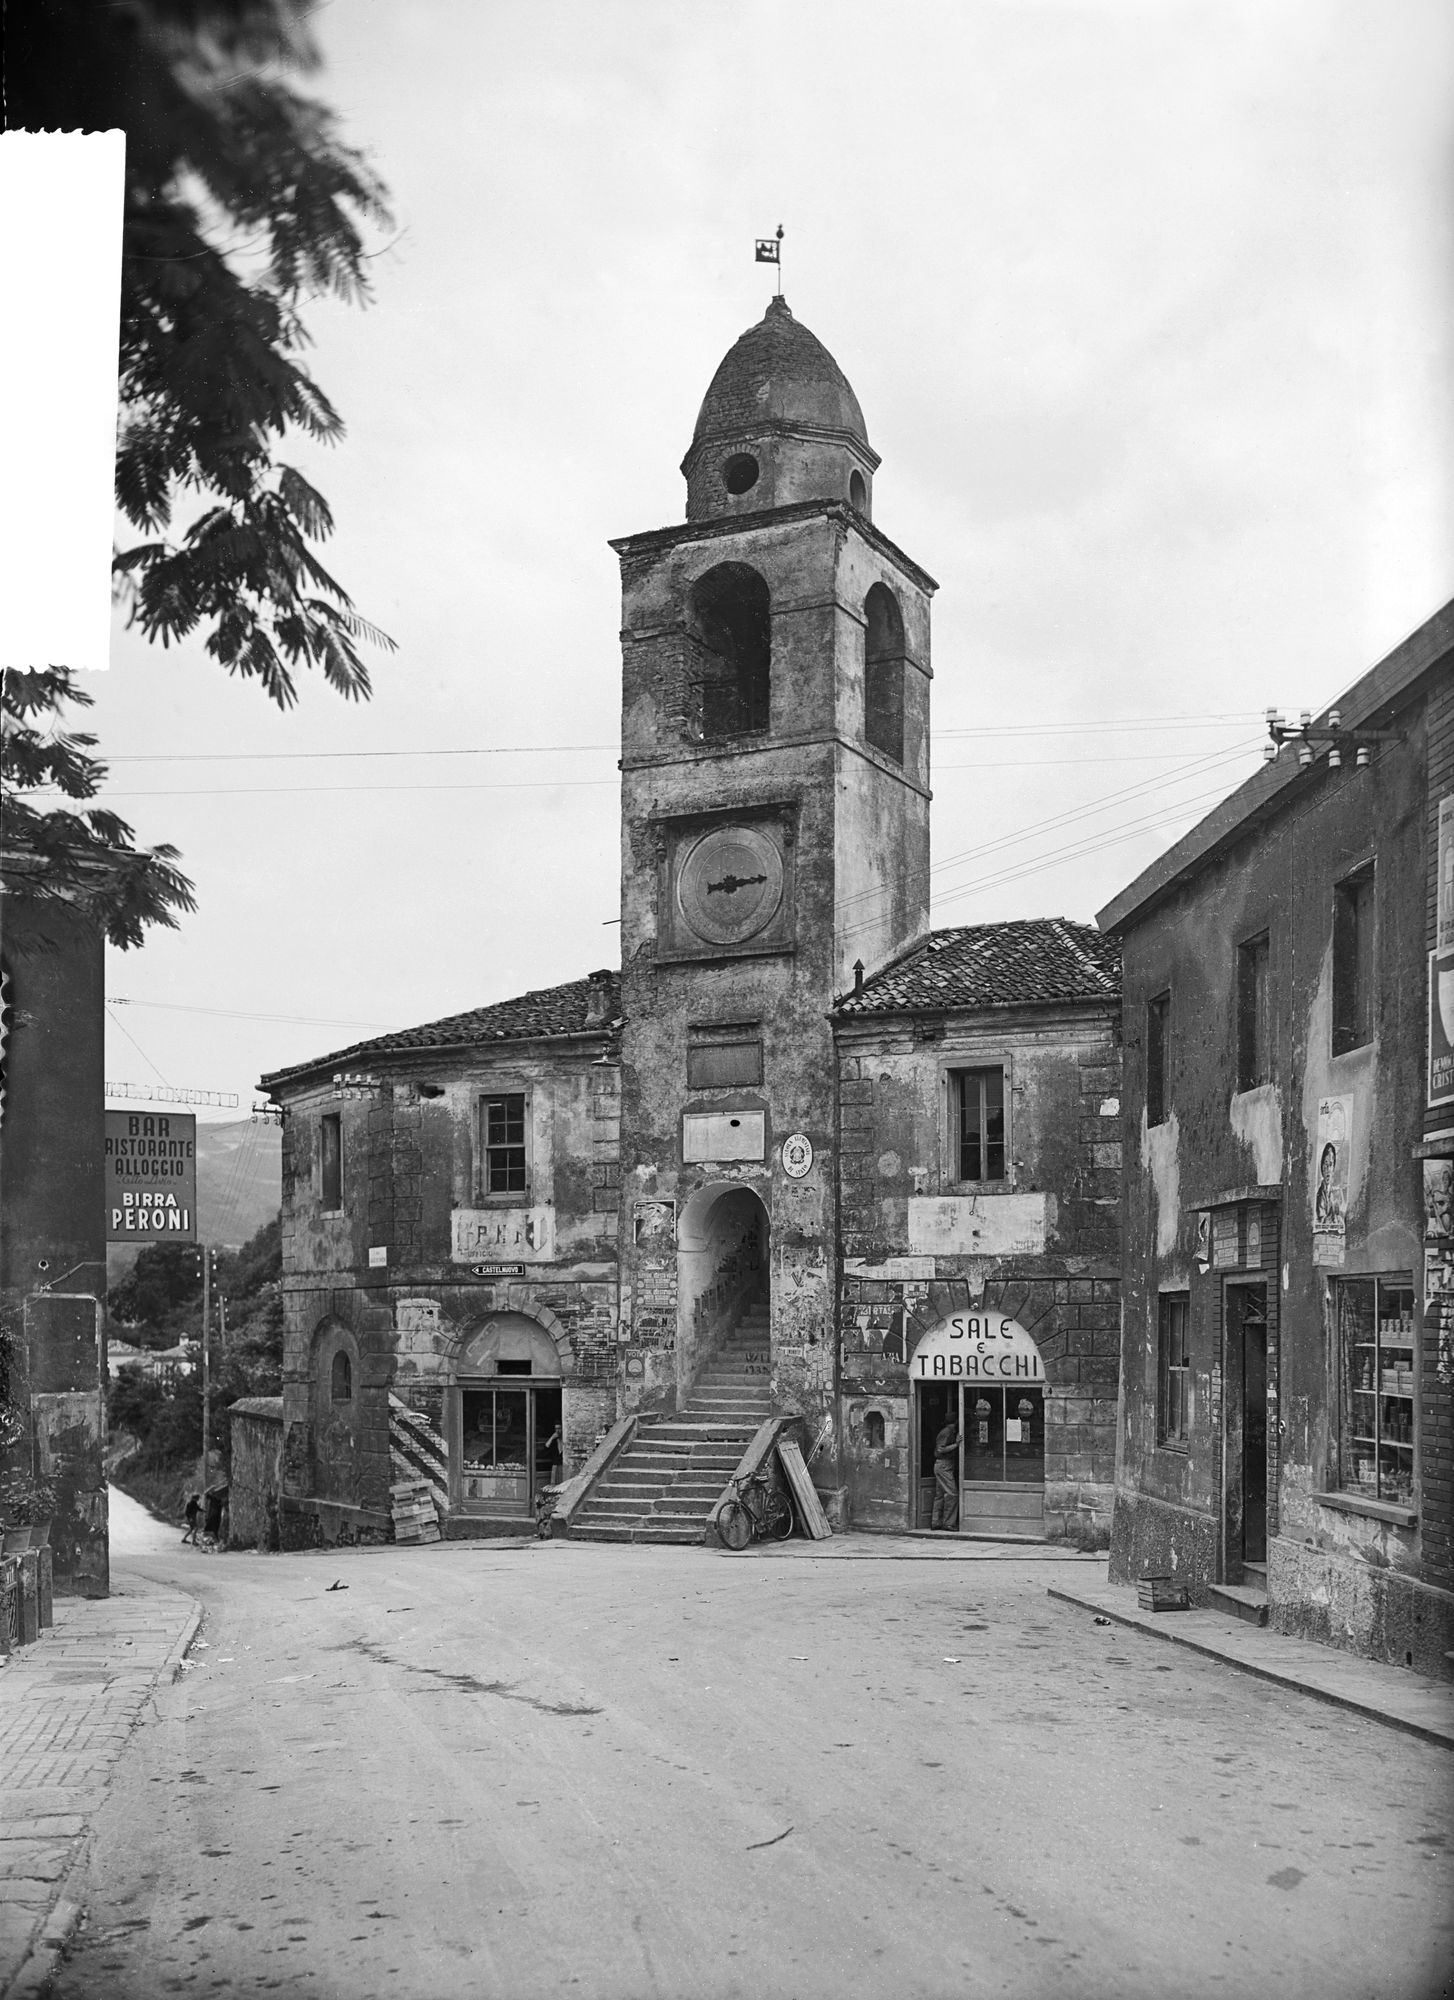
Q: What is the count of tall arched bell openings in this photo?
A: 2